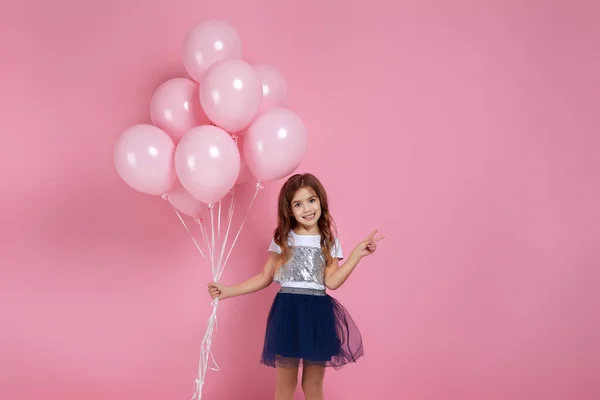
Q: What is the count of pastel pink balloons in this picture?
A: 9